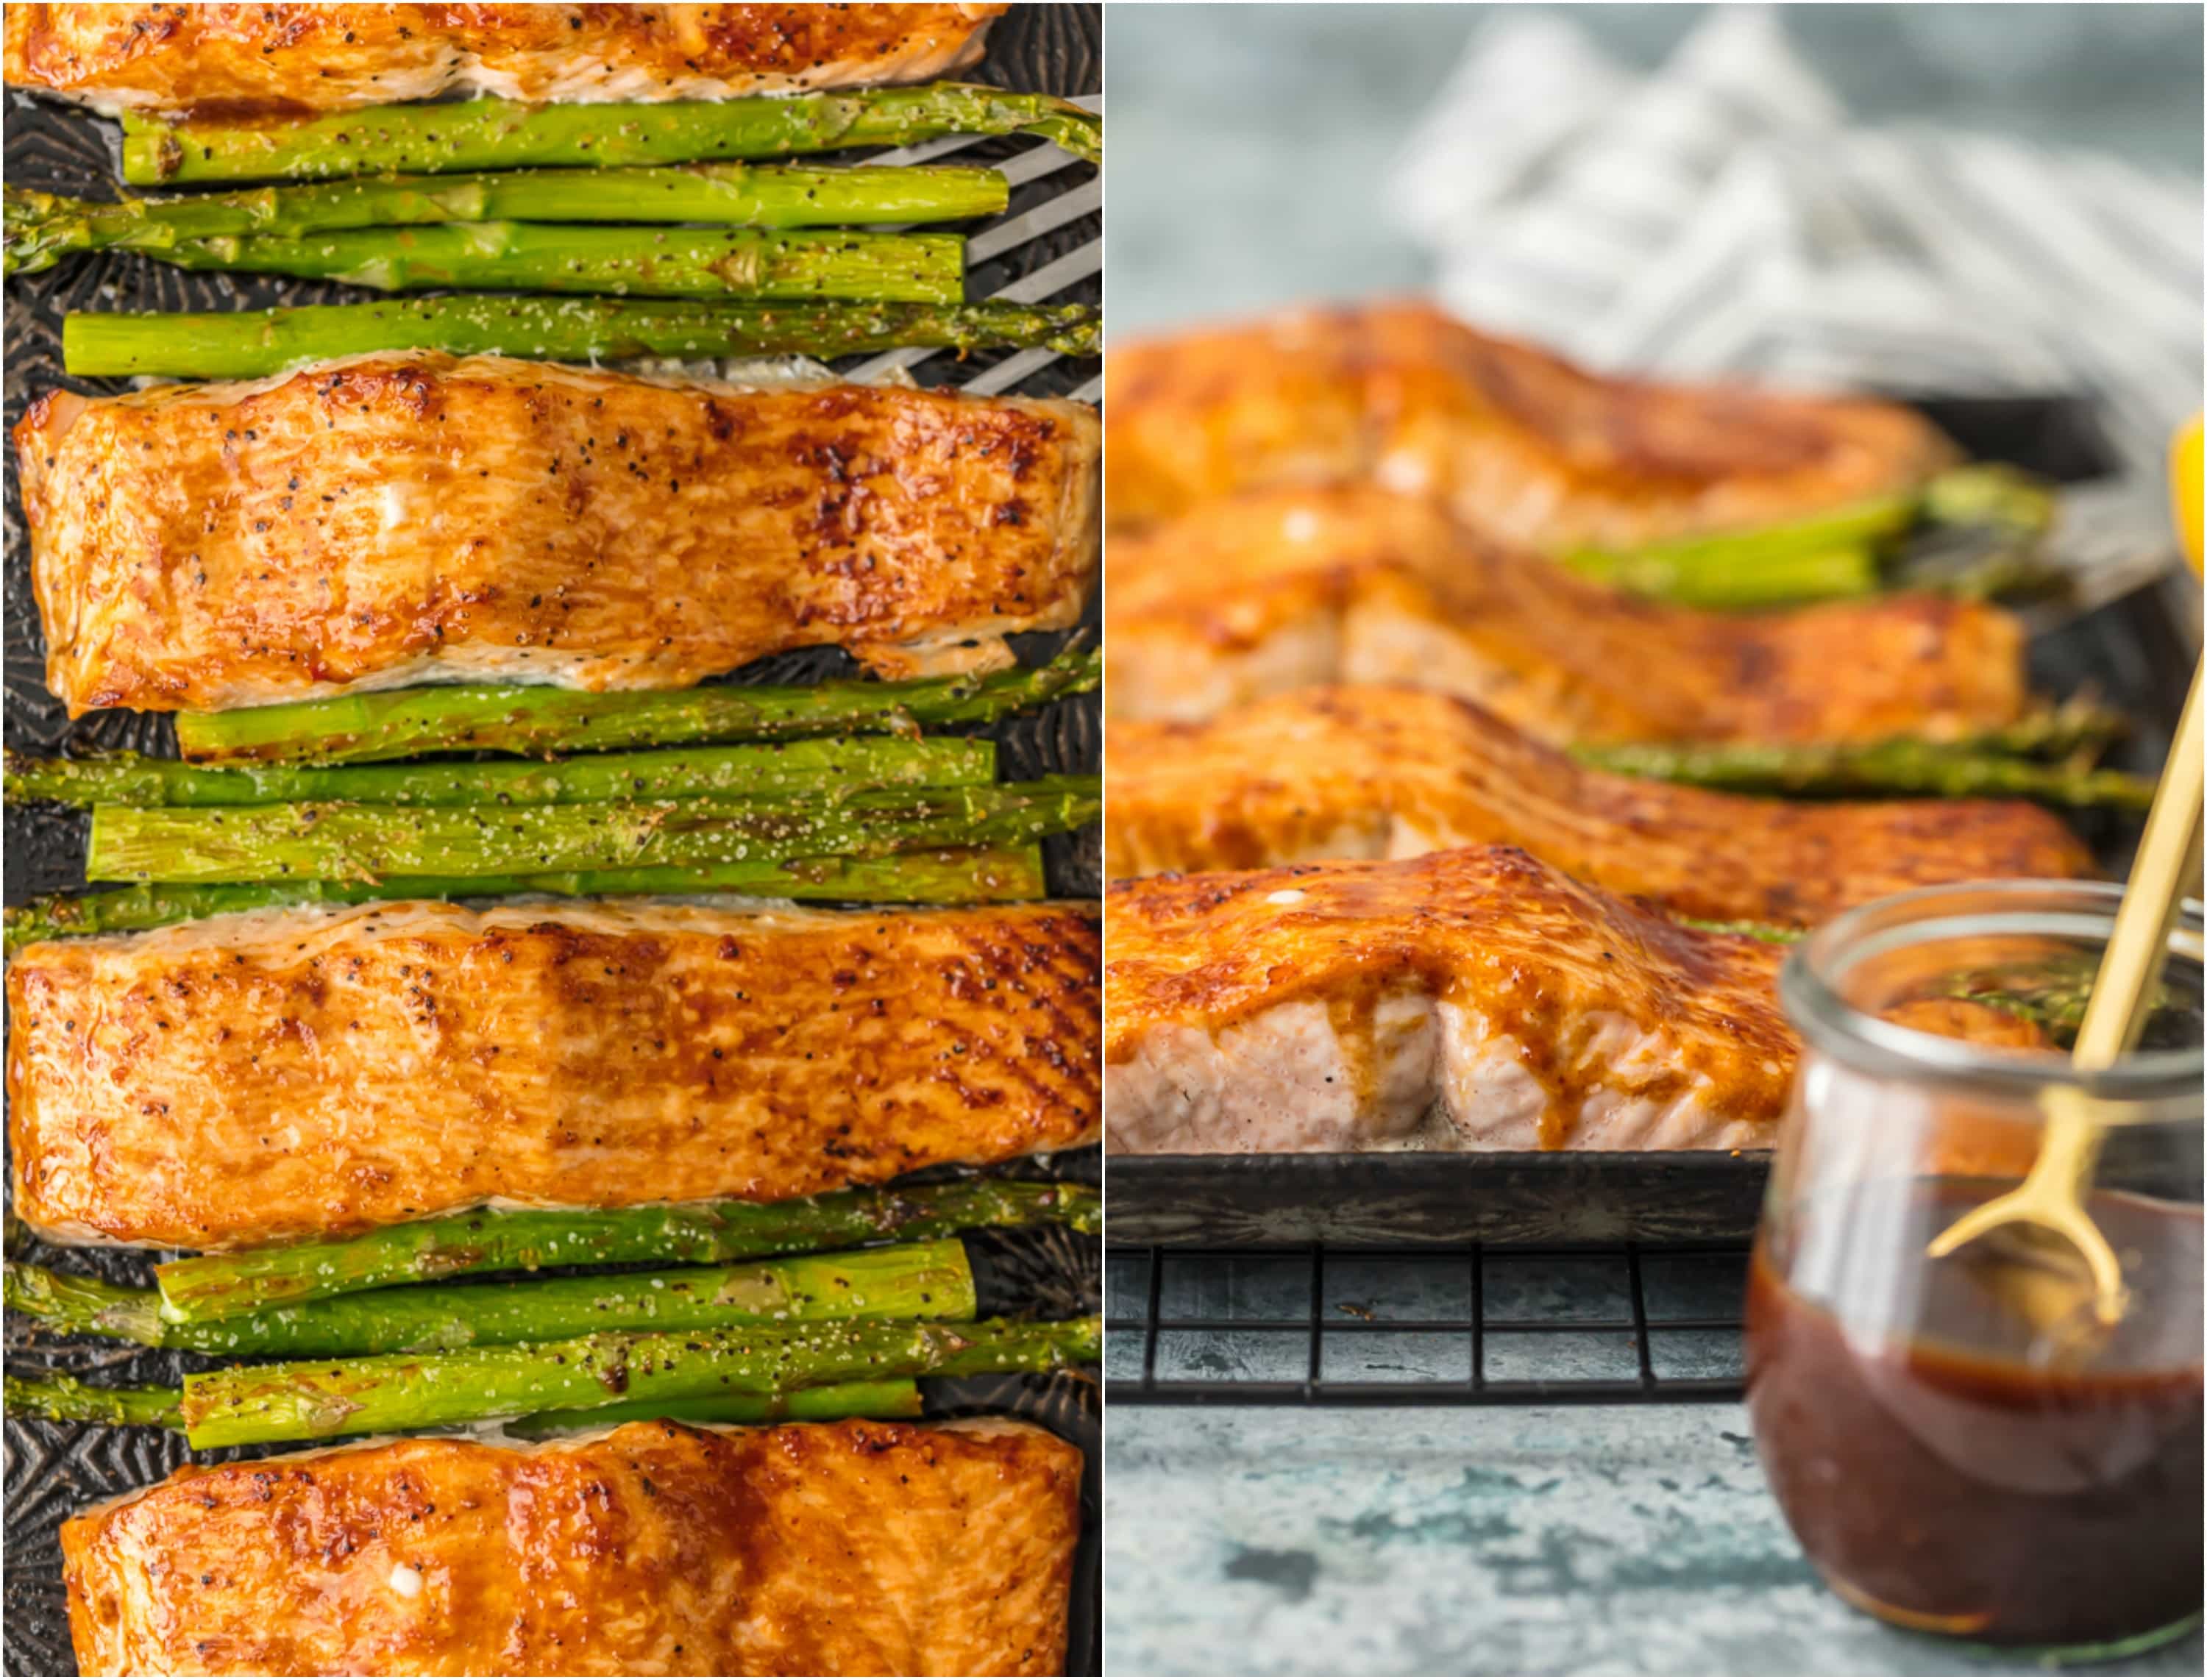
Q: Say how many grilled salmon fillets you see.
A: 8